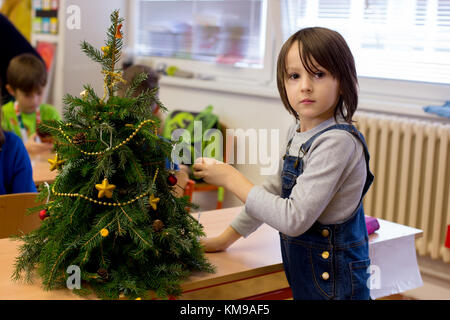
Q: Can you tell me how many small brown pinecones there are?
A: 3